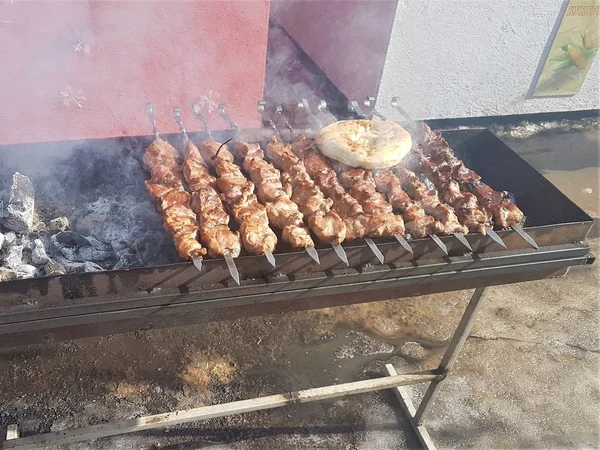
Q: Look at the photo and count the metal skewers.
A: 11